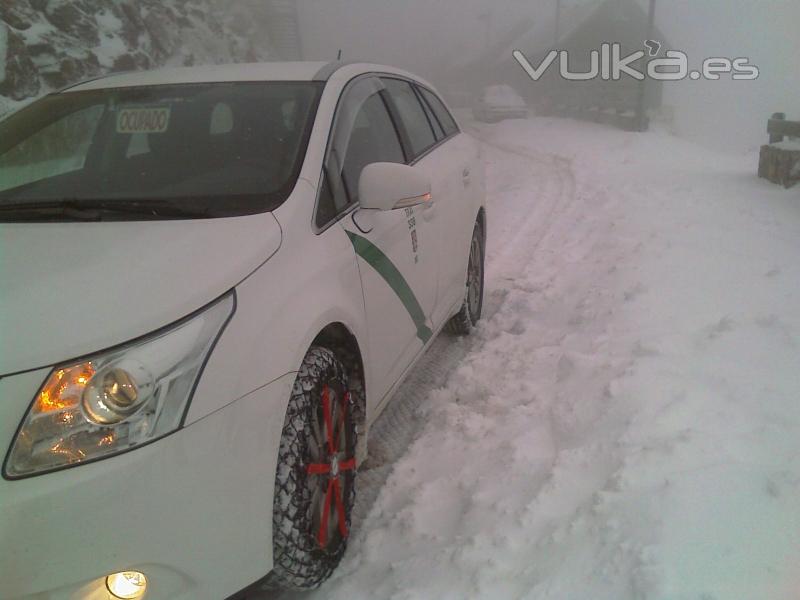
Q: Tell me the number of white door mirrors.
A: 1